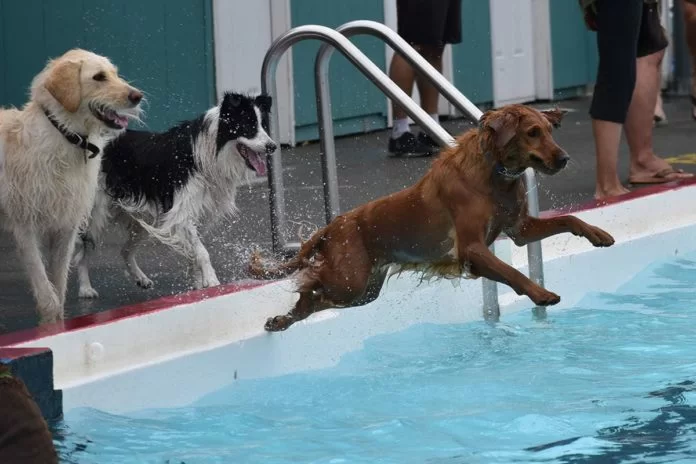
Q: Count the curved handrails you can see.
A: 2